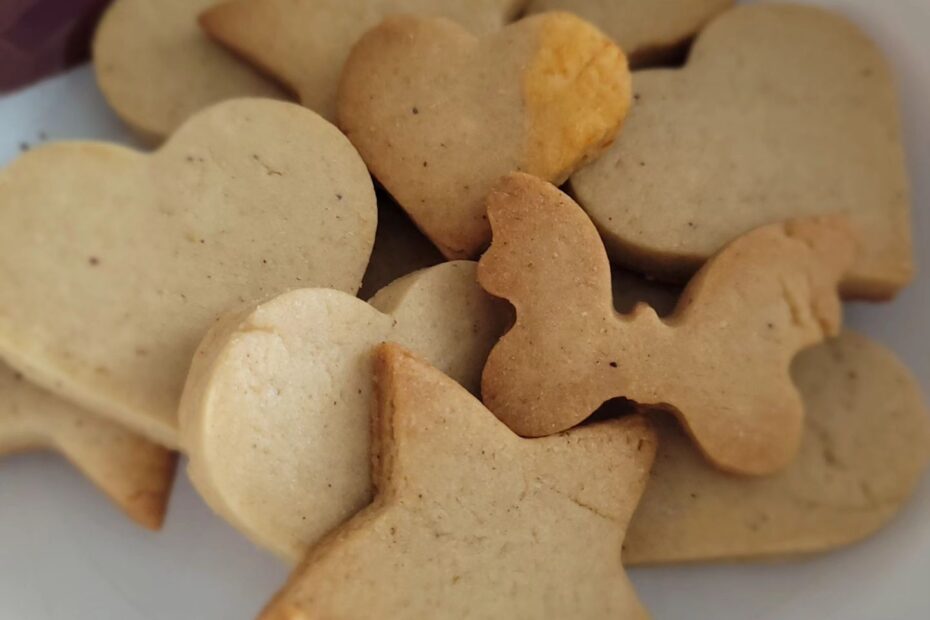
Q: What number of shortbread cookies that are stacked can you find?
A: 11